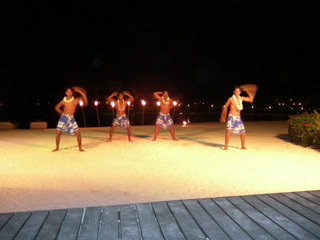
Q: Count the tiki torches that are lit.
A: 7